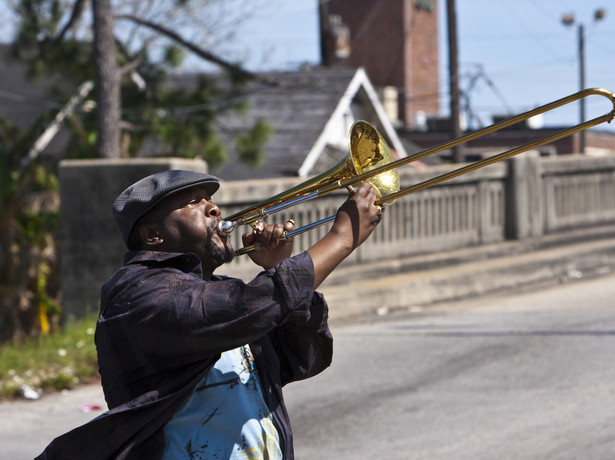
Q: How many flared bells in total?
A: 1